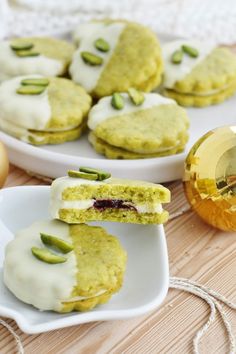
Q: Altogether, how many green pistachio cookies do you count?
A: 7